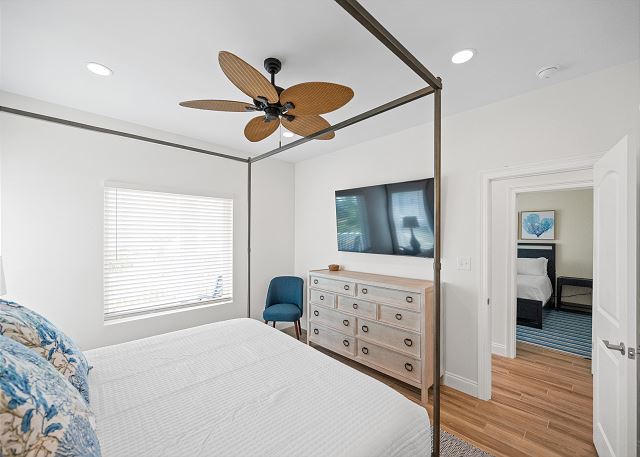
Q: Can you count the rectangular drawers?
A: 9